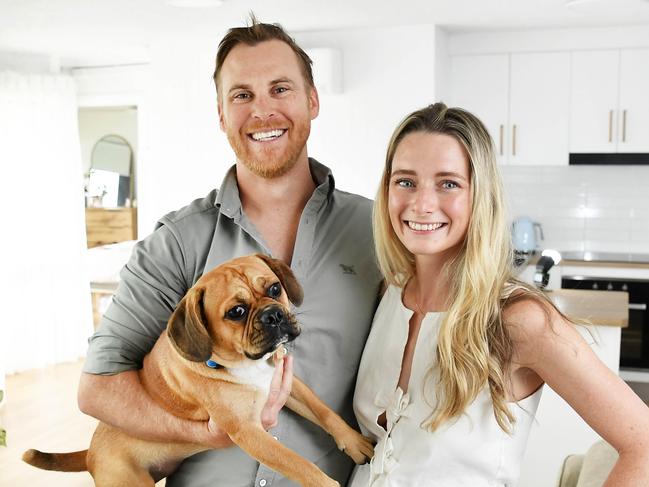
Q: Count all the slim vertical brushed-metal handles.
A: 4